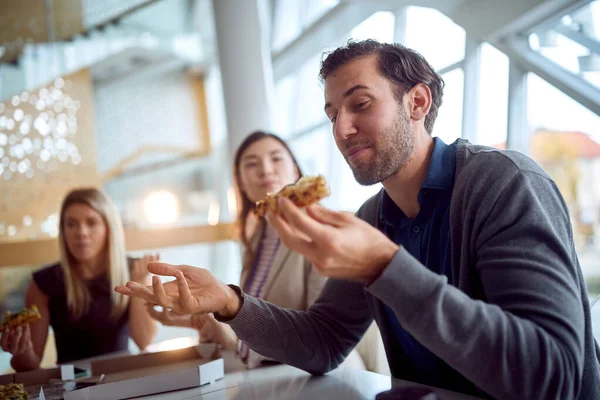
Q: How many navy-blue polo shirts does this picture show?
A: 1